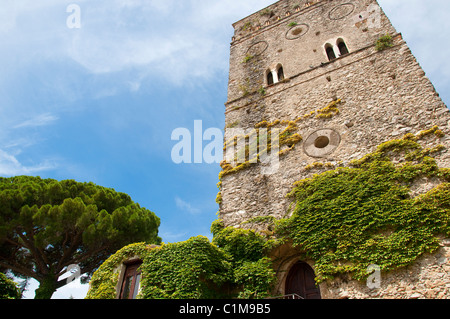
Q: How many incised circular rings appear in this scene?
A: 4